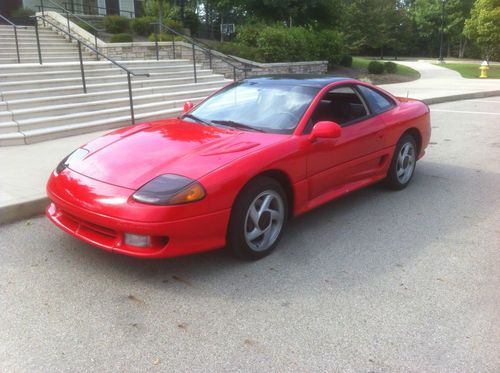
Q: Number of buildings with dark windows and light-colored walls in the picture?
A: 1